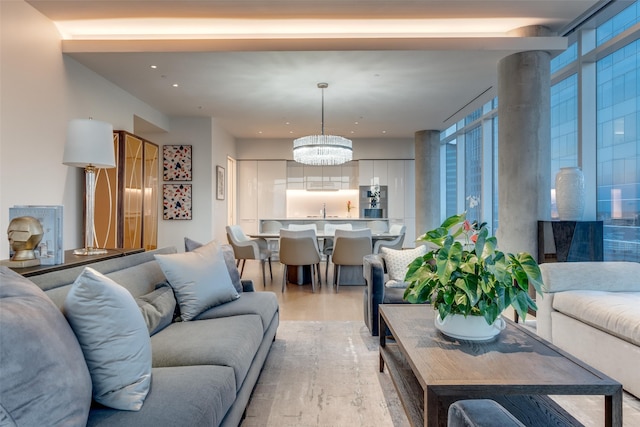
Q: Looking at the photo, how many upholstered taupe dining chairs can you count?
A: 6